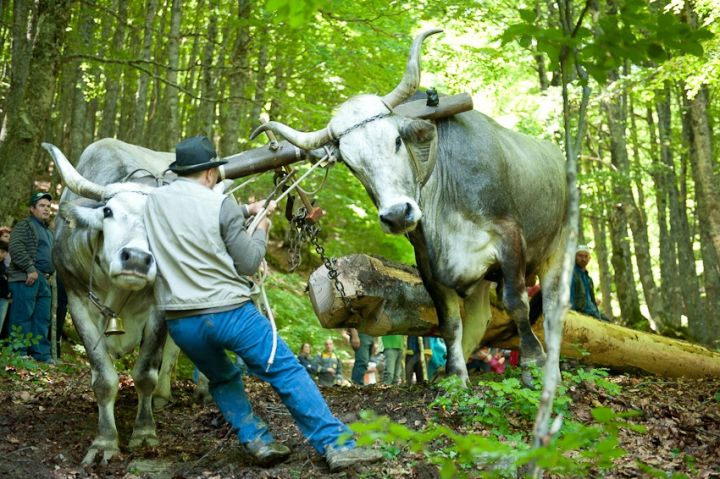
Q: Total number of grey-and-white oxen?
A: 2